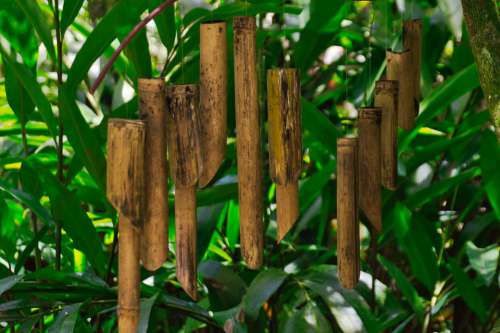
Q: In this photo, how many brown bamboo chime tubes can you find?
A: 11